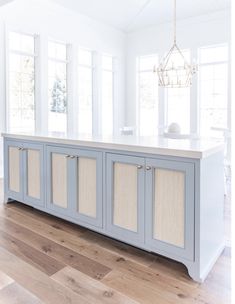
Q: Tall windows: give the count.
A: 7